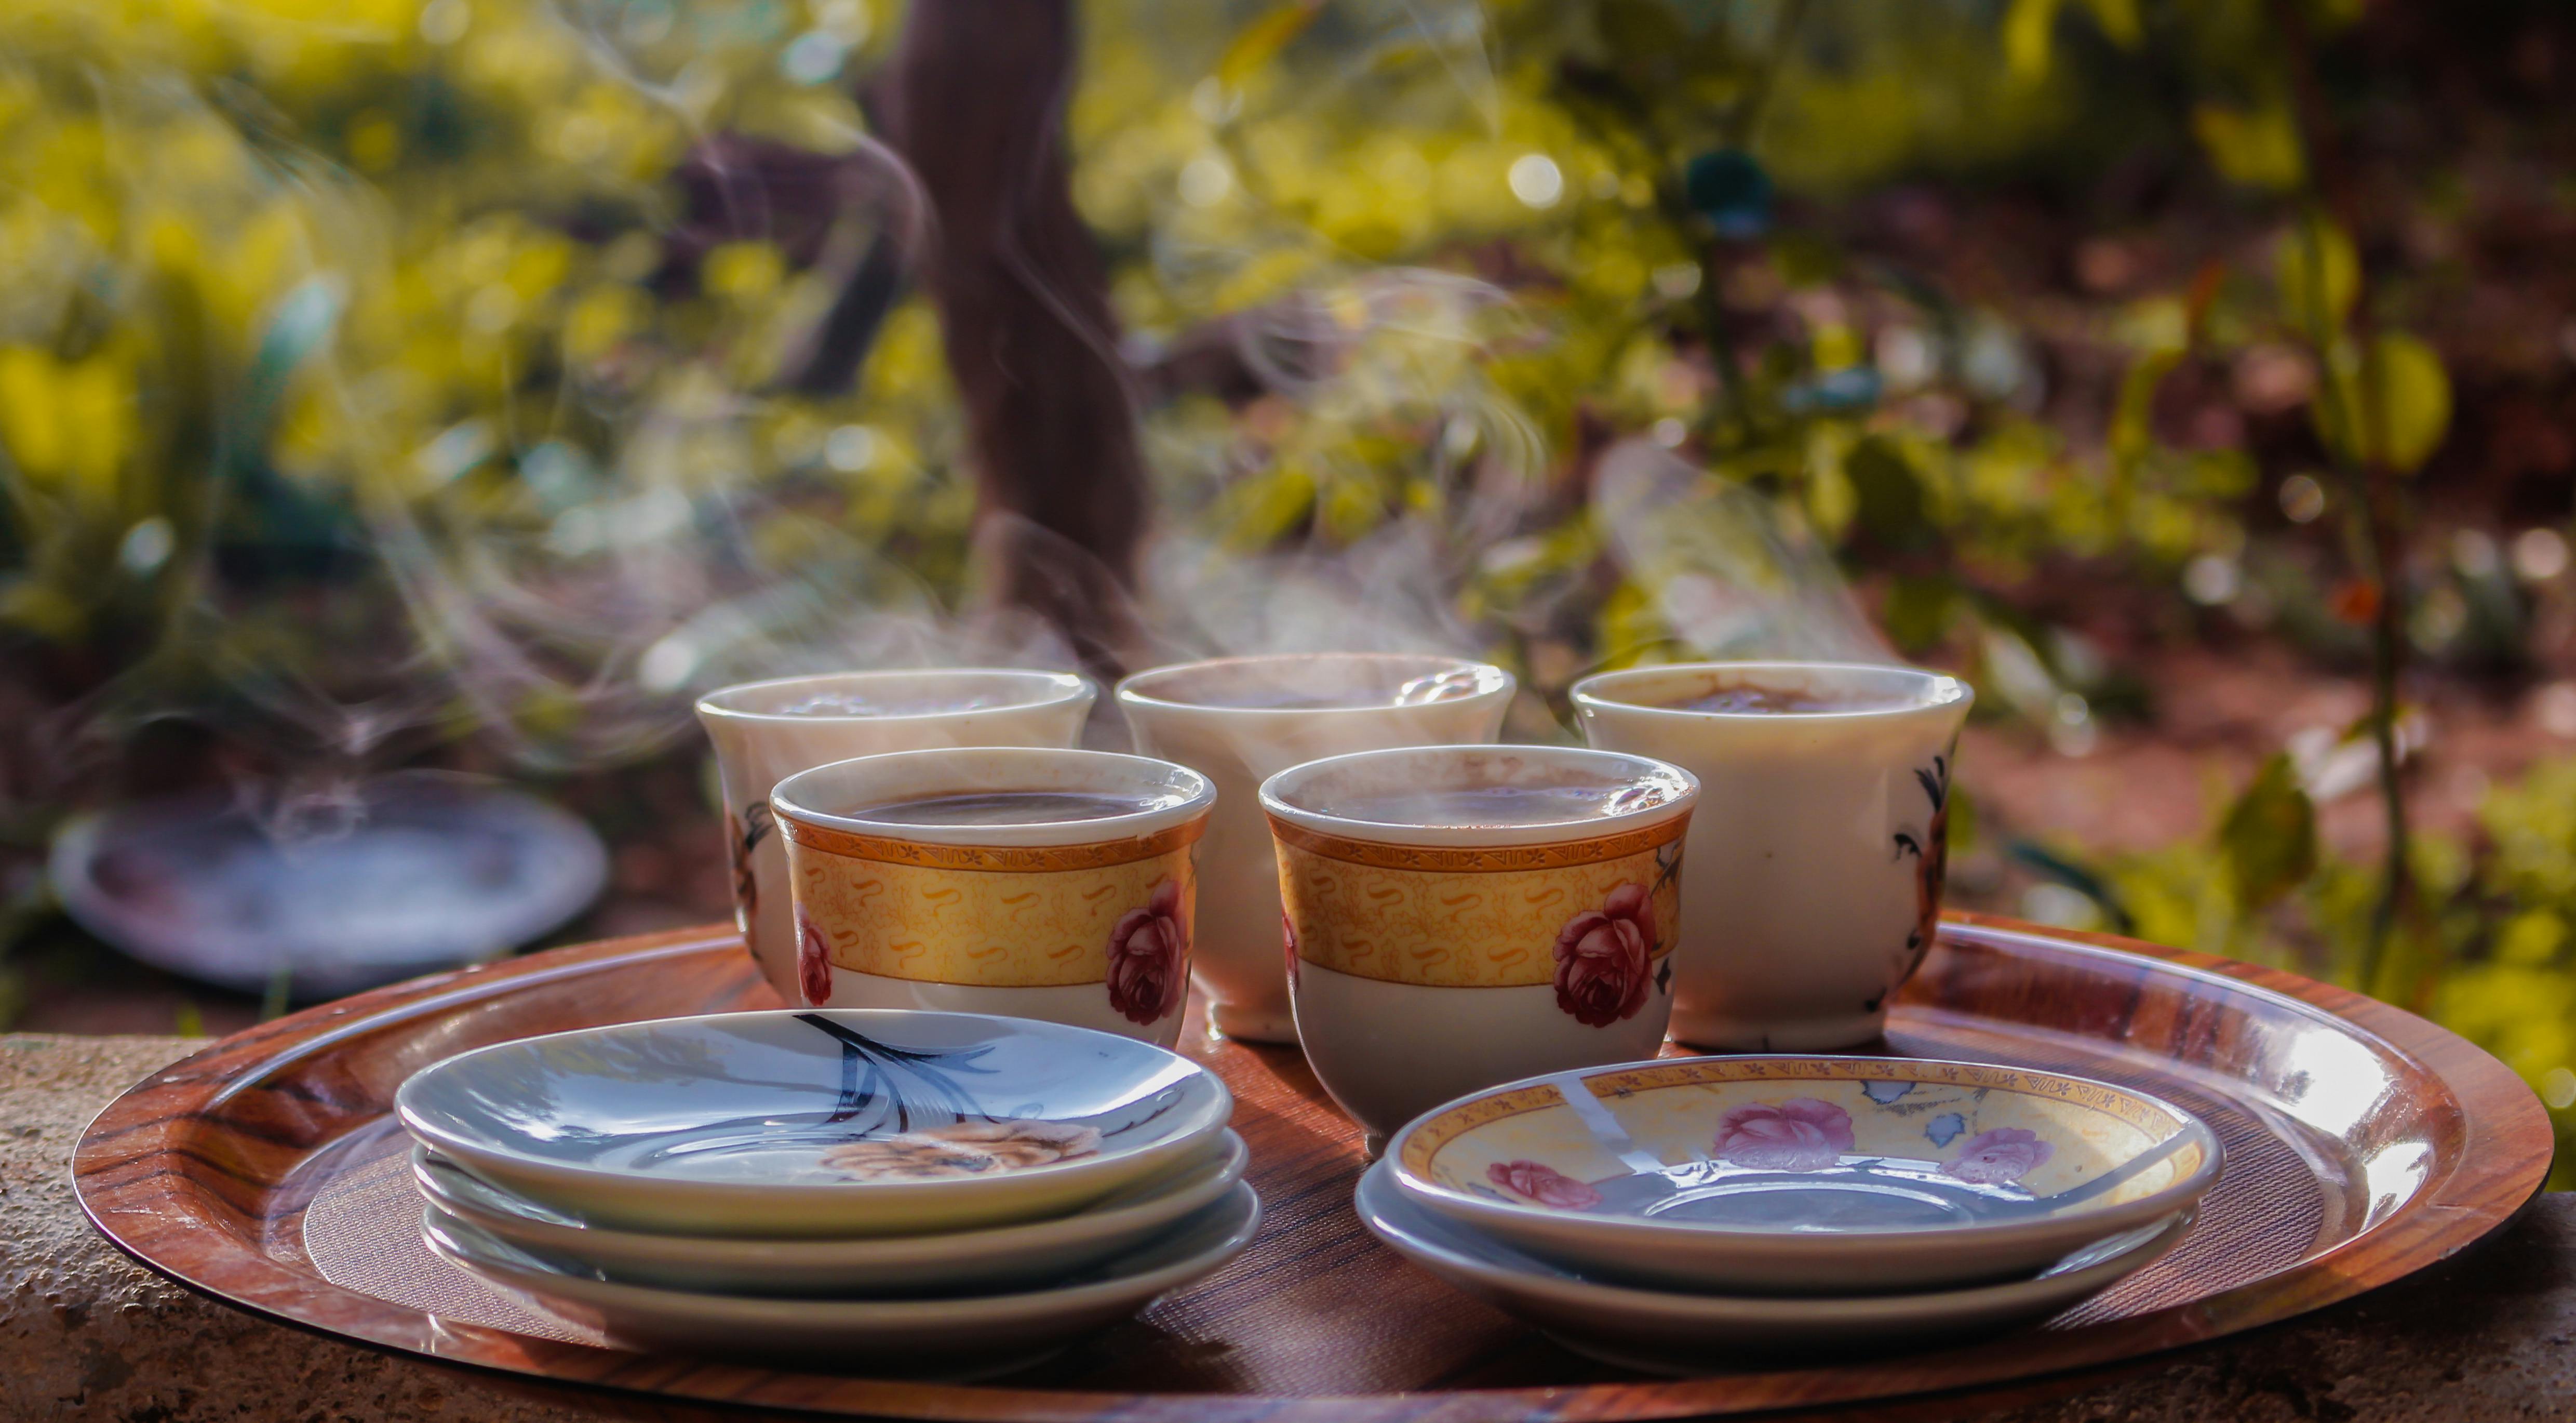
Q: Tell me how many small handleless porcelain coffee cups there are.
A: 5